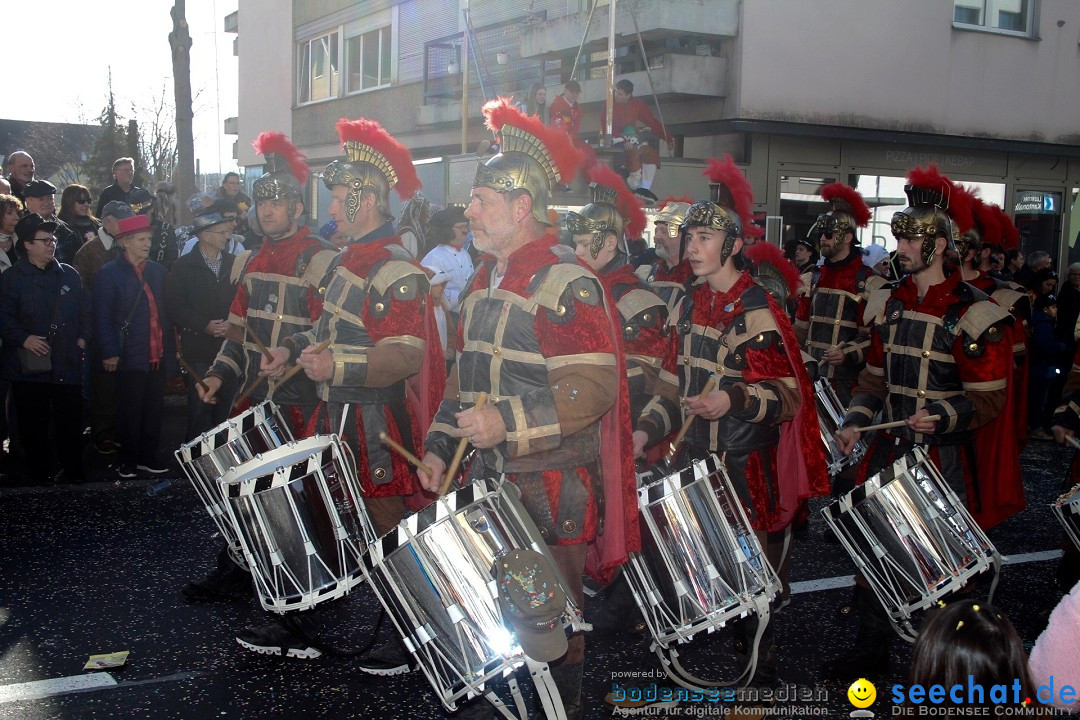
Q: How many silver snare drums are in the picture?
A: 7